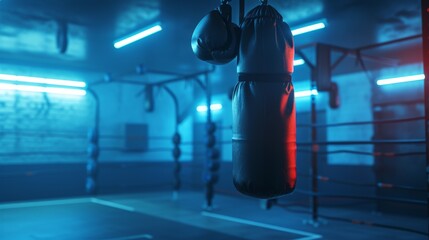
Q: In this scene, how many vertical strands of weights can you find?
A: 3